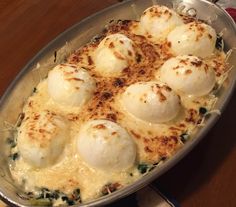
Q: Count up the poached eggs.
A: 8